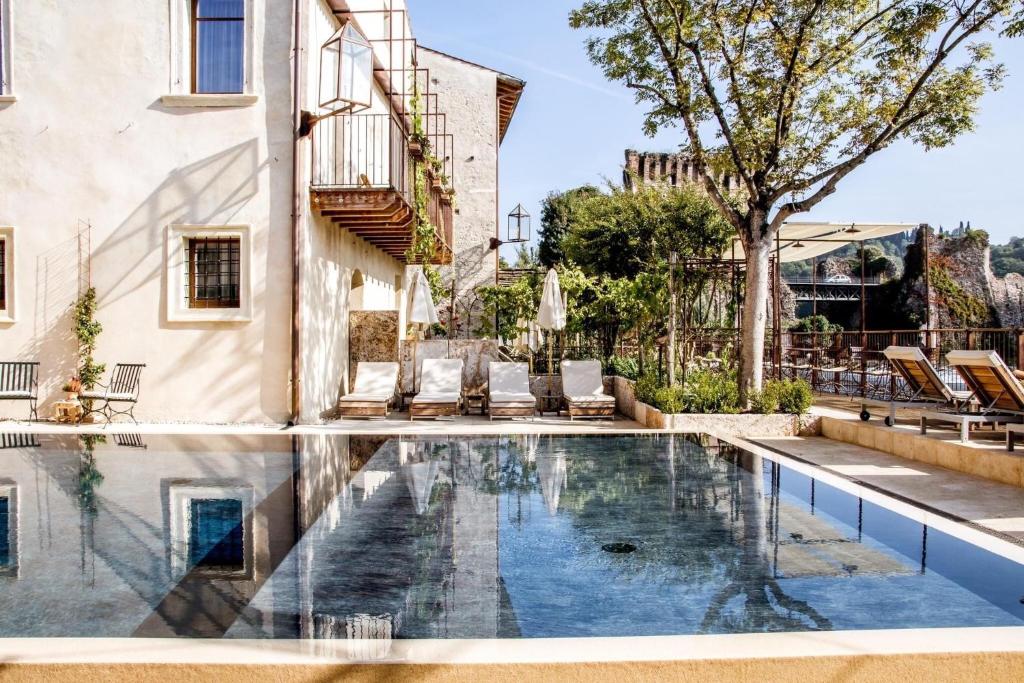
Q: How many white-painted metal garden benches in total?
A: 0